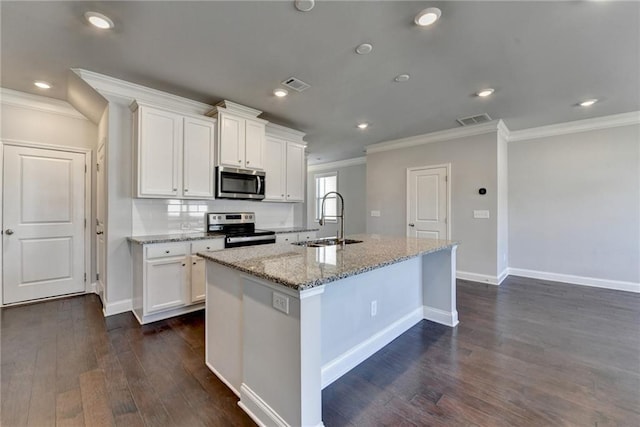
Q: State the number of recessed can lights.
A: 7